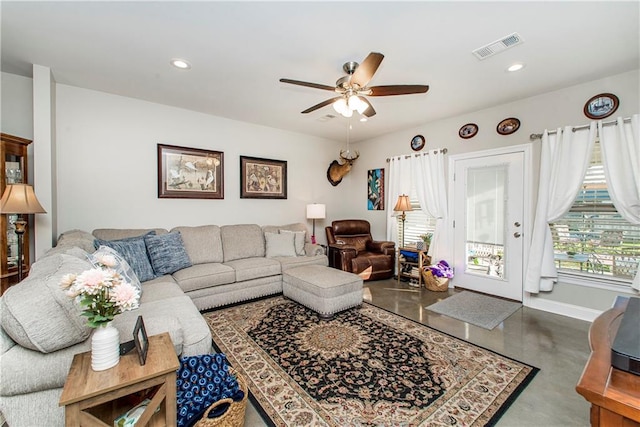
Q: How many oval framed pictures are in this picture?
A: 4